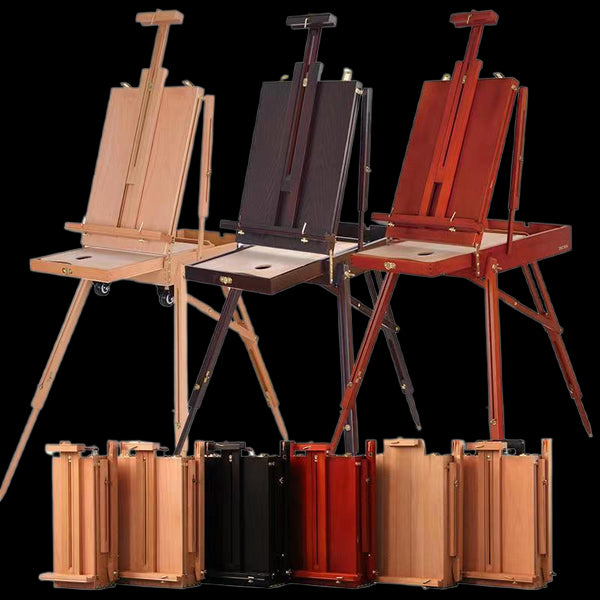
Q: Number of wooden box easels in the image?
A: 9